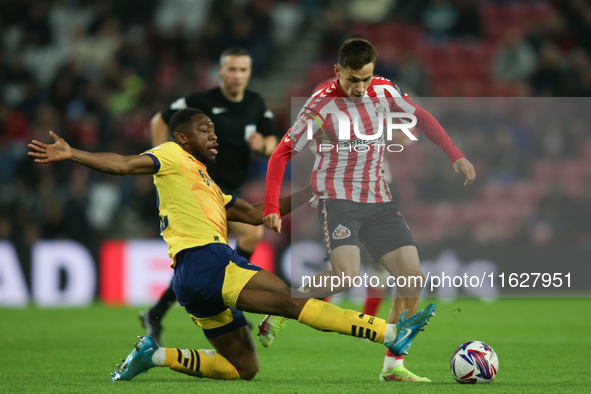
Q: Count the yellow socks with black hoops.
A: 2